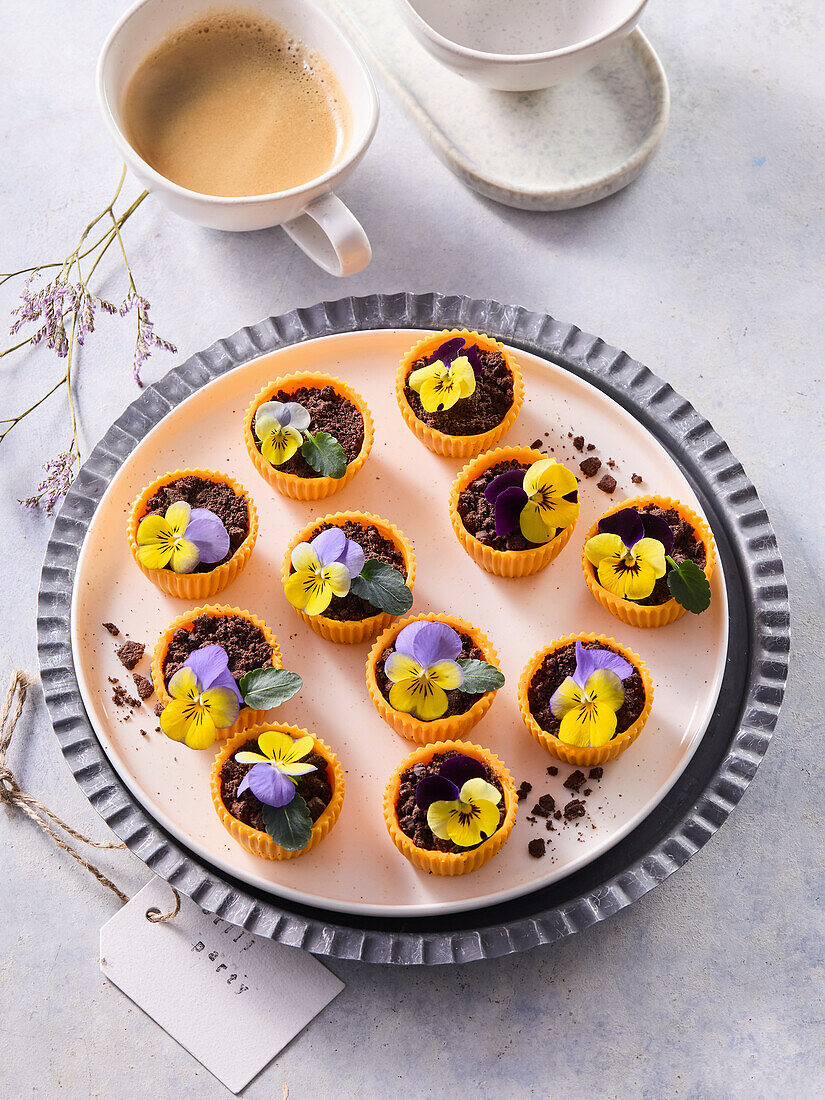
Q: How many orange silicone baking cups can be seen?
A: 11